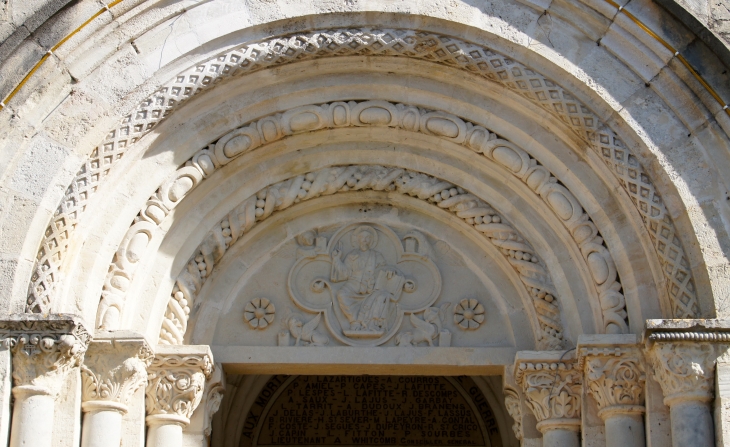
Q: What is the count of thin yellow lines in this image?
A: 2